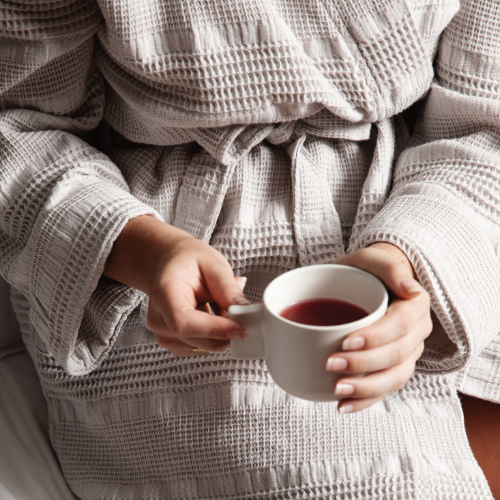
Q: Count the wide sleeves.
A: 2